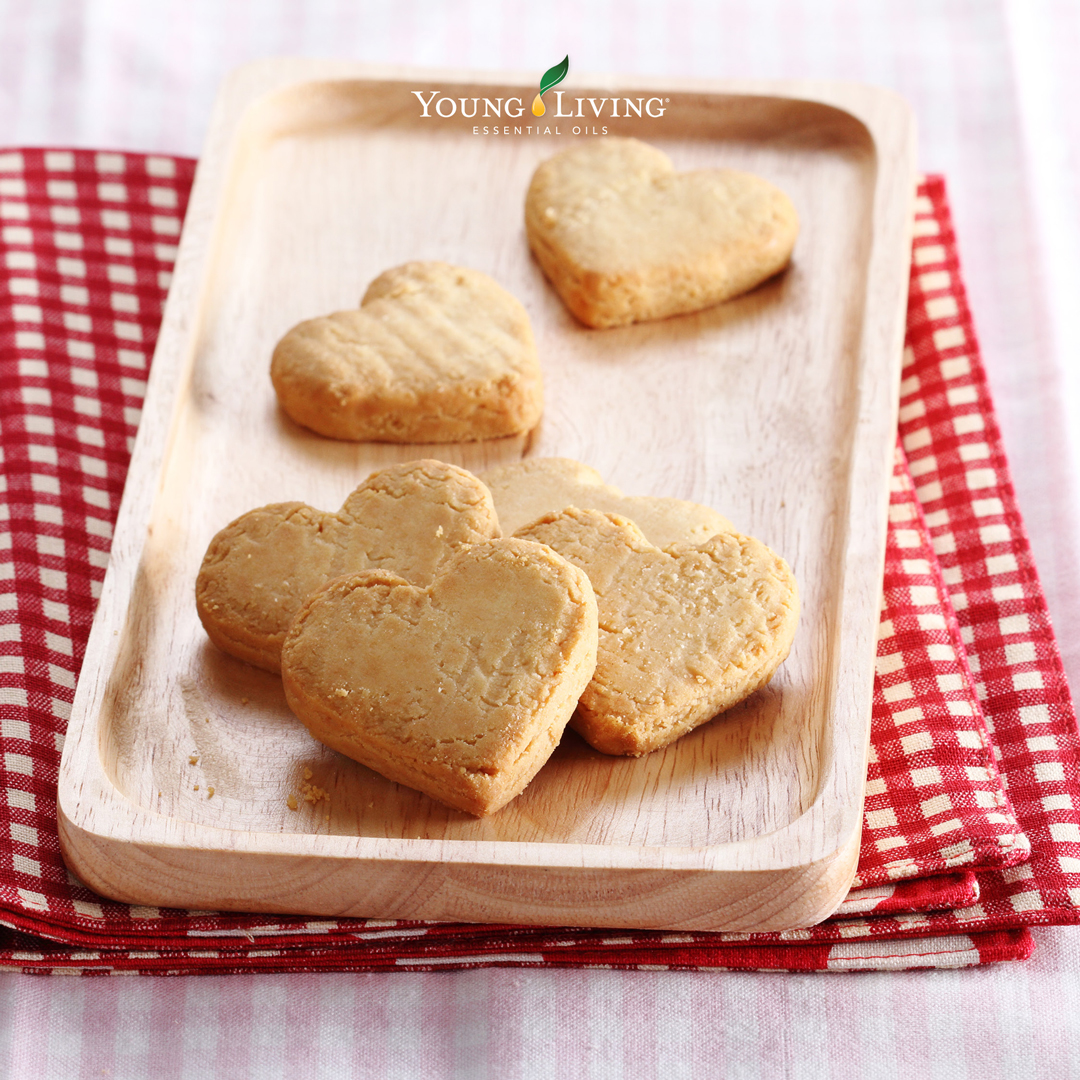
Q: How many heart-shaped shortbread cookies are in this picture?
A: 6